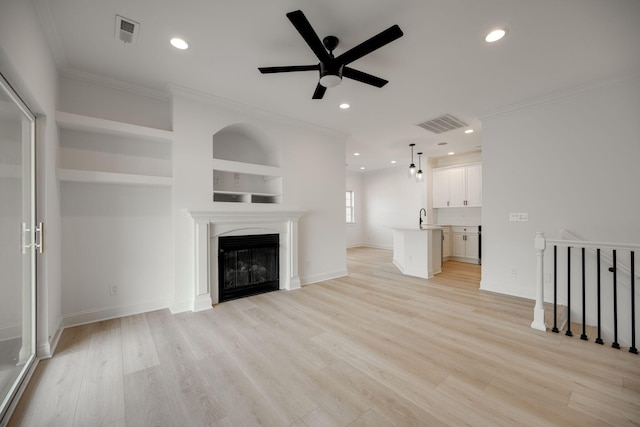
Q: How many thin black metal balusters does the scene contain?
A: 6